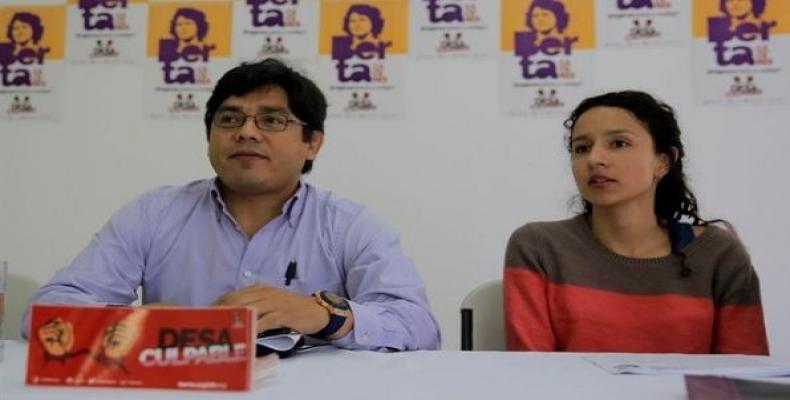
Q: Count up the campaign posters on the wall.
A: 9